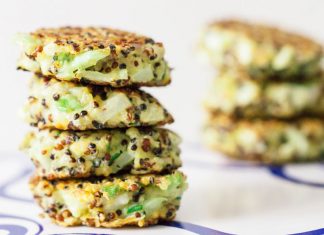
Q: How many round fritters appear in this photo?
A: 7